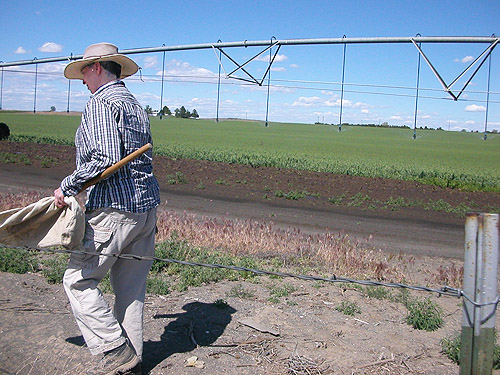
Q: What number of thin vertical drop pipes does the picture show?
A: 9